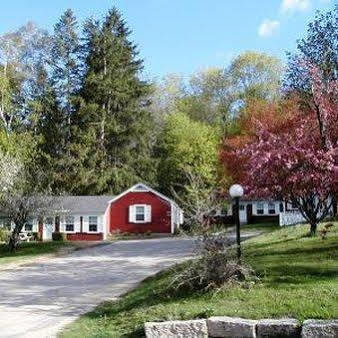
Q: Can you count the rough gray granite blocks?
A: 4